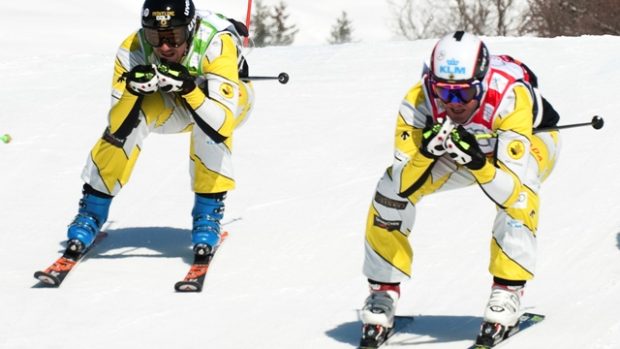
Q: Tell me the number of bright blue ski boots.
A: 2